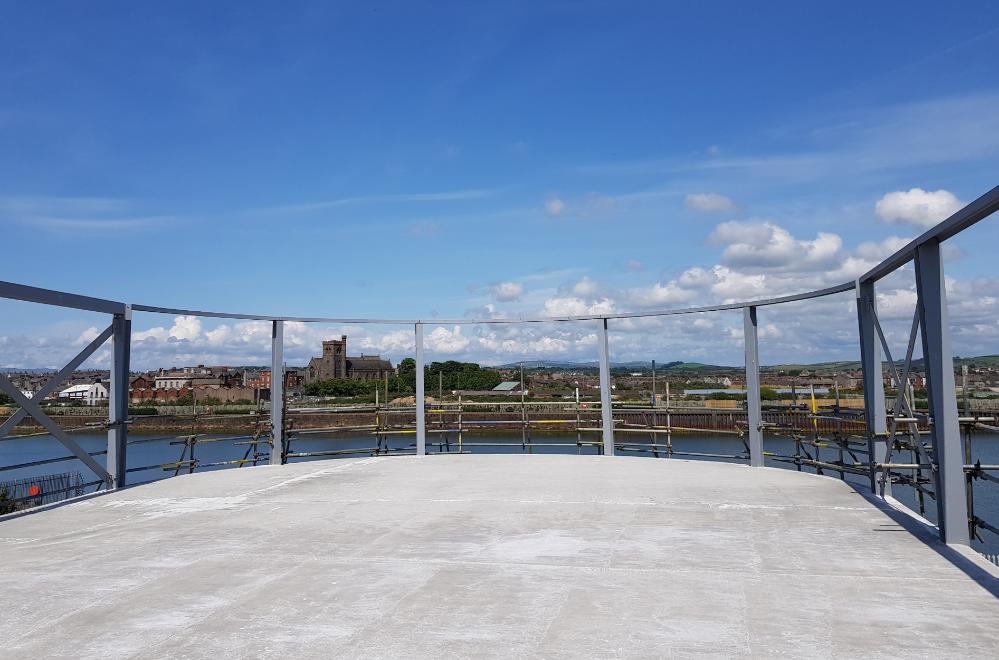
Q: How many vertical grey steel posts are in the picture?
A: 7